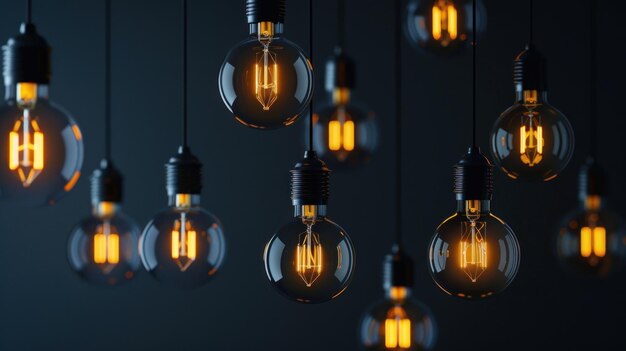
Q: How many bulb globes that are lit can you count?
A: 11